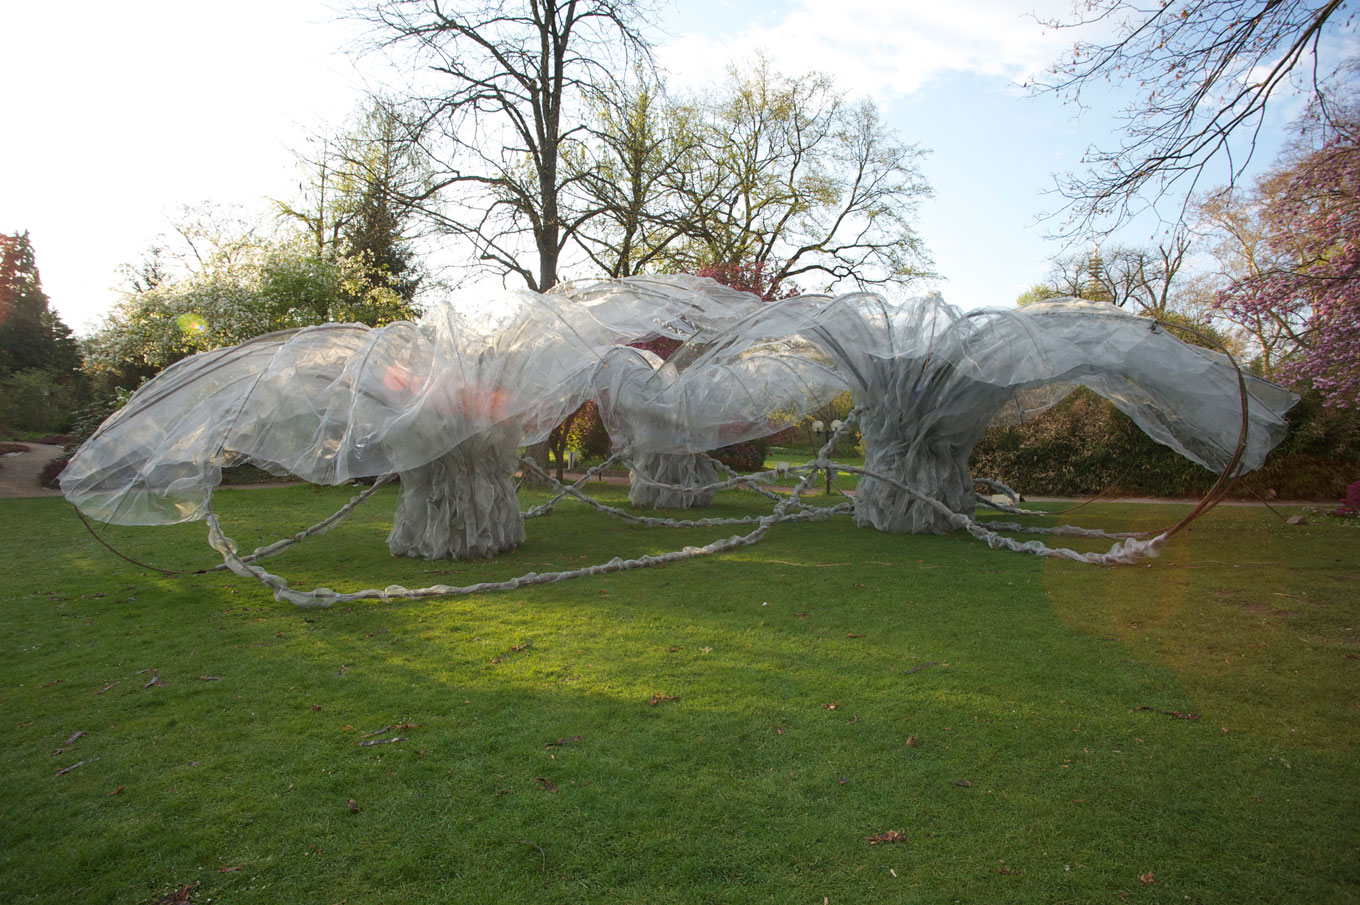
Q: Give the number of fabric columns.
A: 3